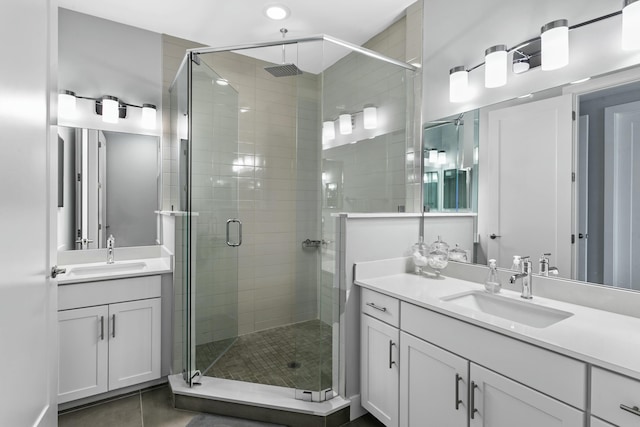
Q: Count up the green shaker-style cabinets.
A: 0